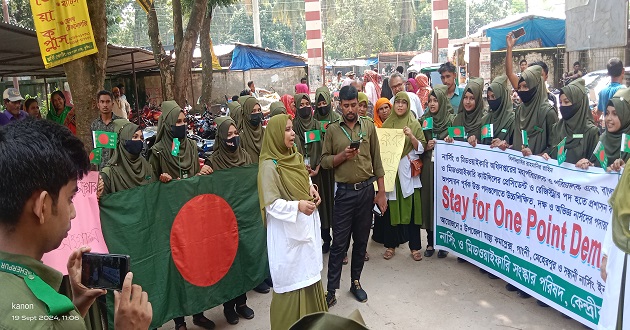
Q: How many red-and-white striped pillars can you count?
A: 2